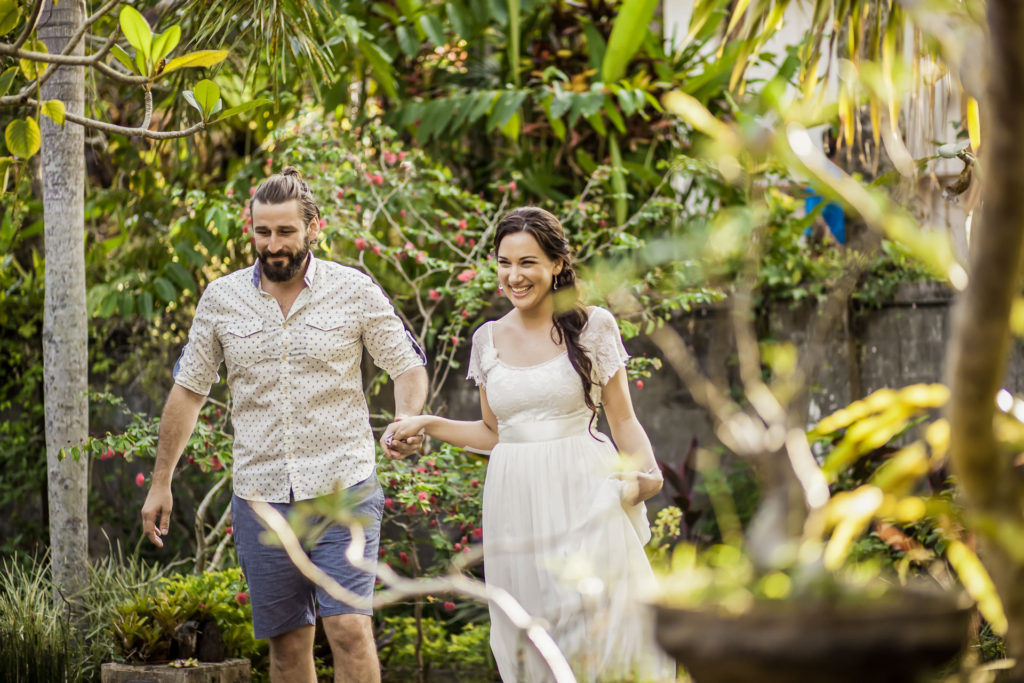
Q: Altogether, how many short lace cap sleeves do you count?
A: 2